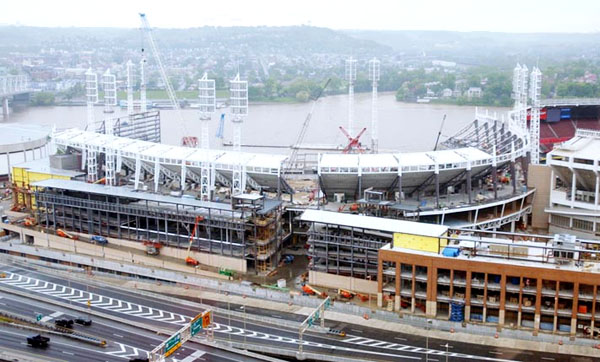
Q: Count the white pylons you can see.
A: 12